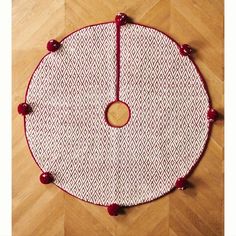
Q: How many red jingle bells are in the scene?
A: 8